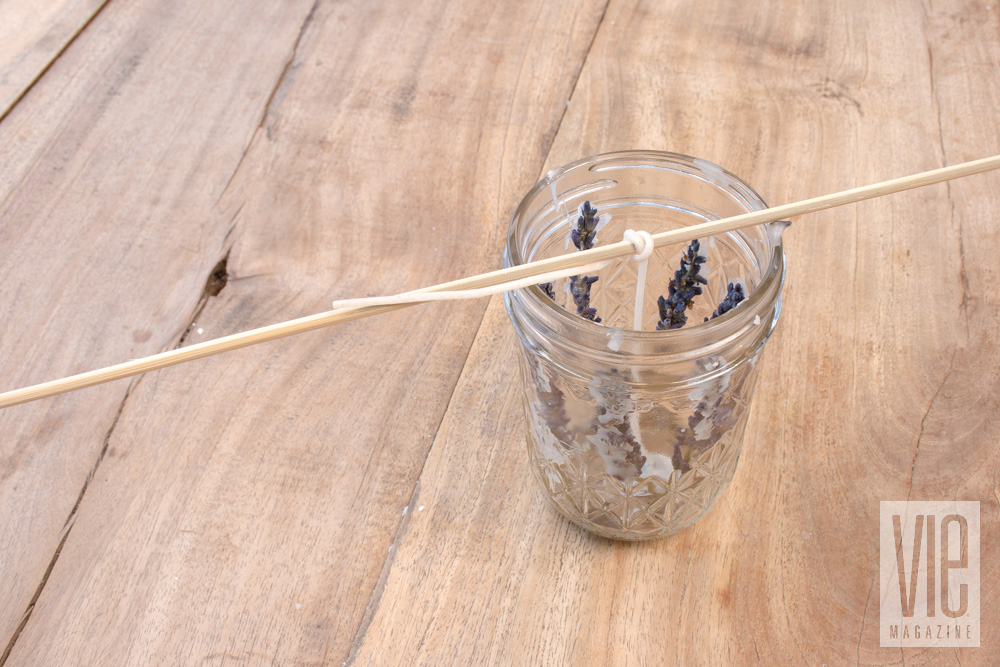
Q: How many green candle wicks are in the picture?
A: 0